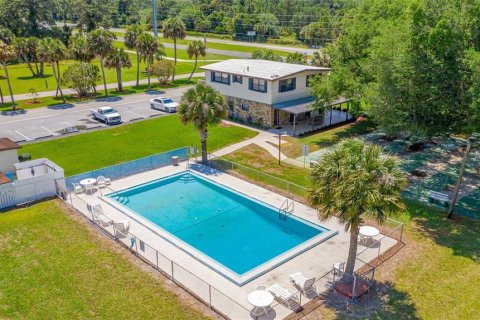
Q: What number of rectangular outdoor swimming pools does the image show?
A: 1